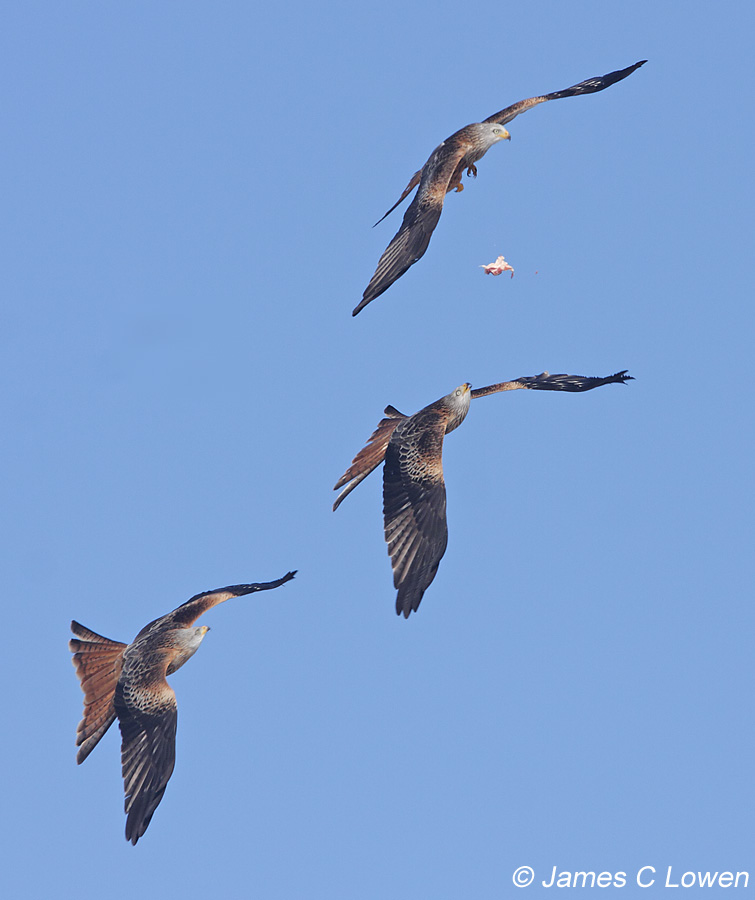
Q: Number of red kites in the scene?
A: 3